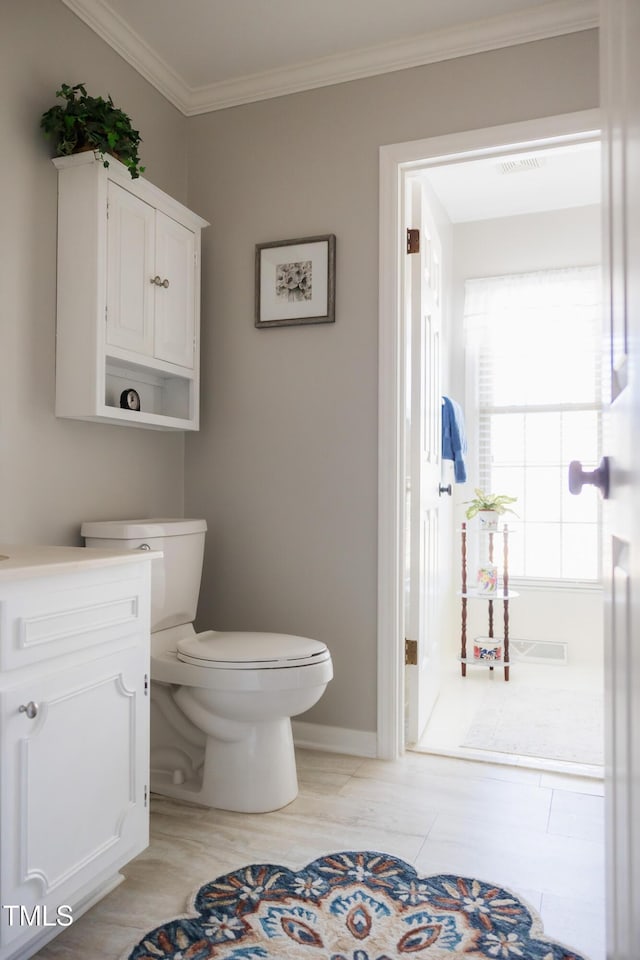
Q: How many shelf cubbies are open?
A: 1